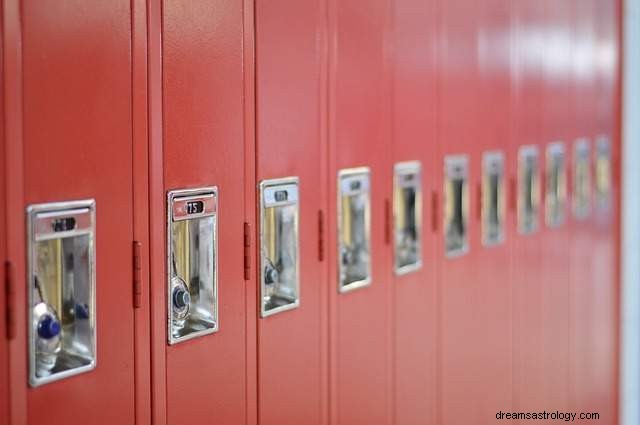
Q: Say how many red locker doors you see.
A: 11